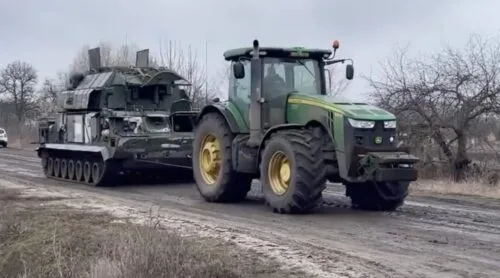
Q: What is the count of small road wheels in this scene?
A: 7